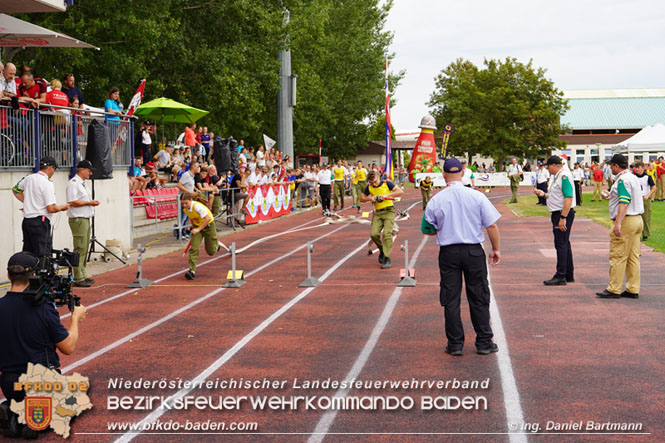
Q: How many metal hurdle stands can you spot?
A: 4